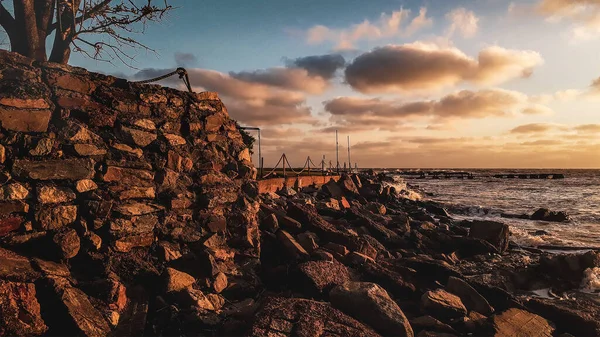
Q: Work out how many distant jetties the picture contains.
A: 2